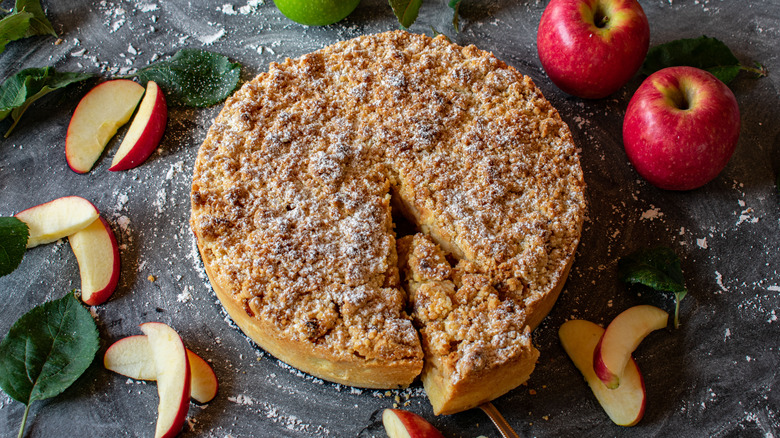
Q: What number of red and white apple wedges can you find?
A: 9